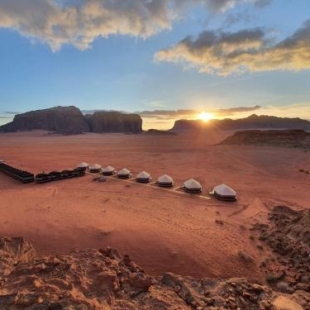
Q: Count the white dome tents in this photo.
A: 8